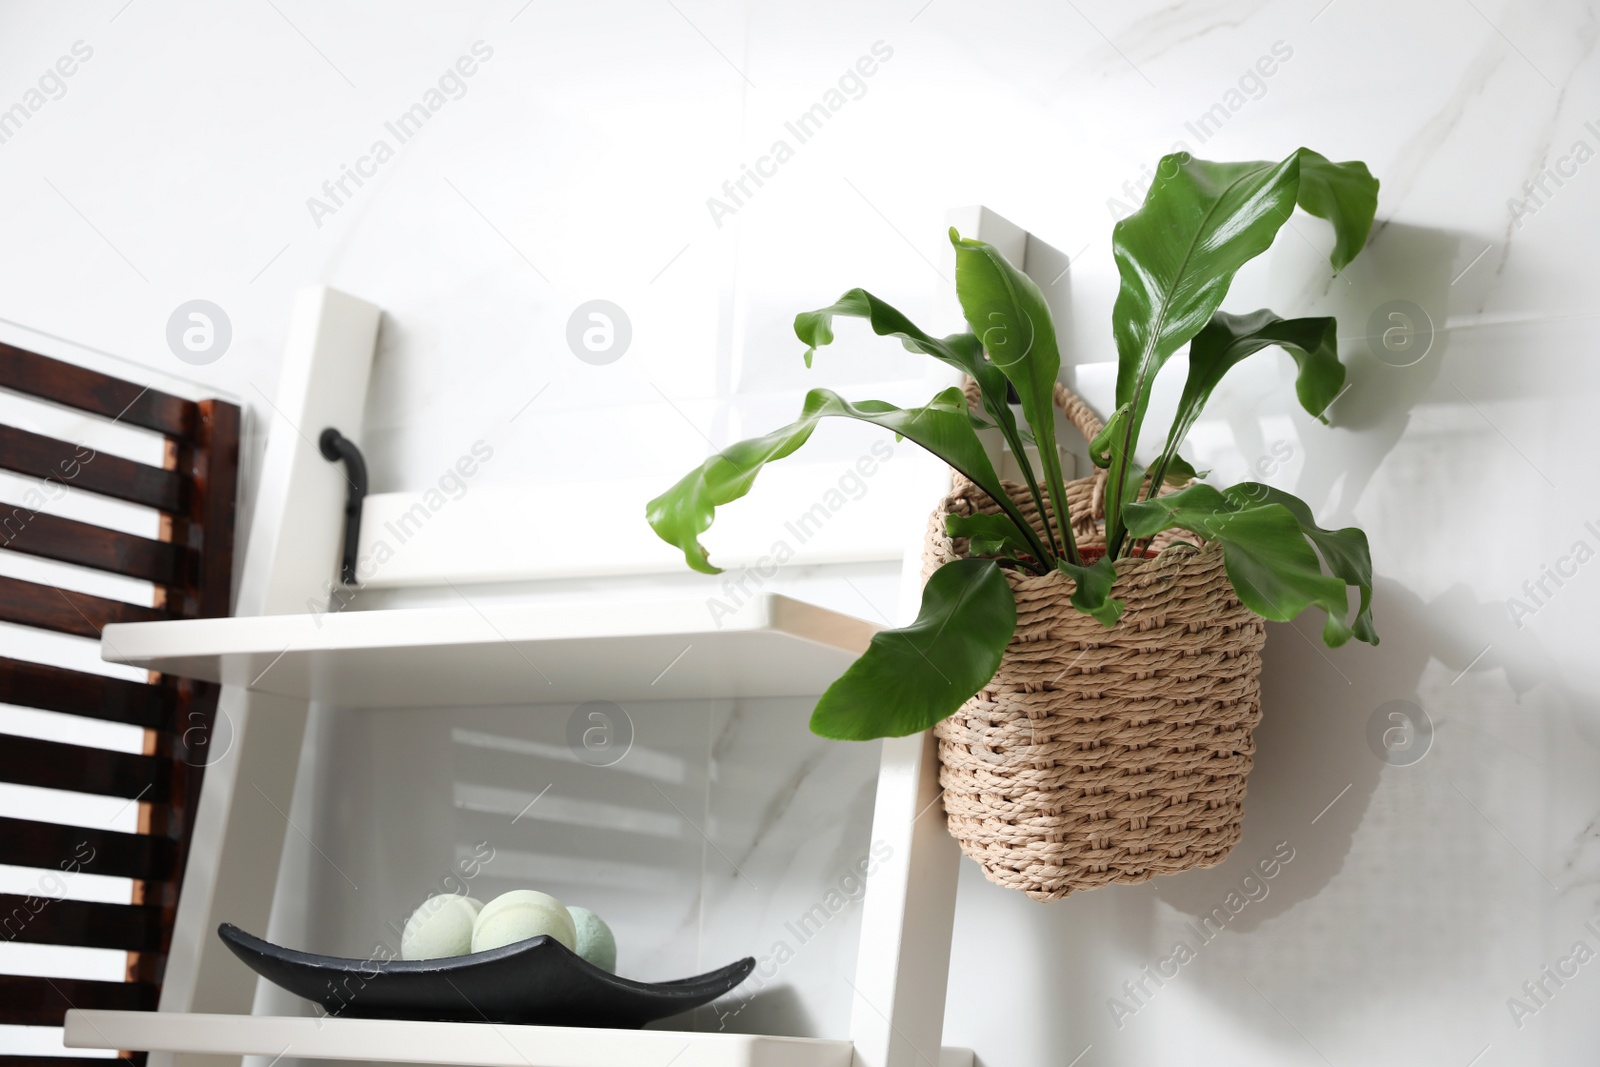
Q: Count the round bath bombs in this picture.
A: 3